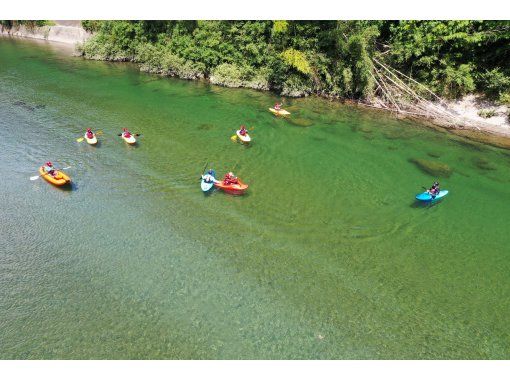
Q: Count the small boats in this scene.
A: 8